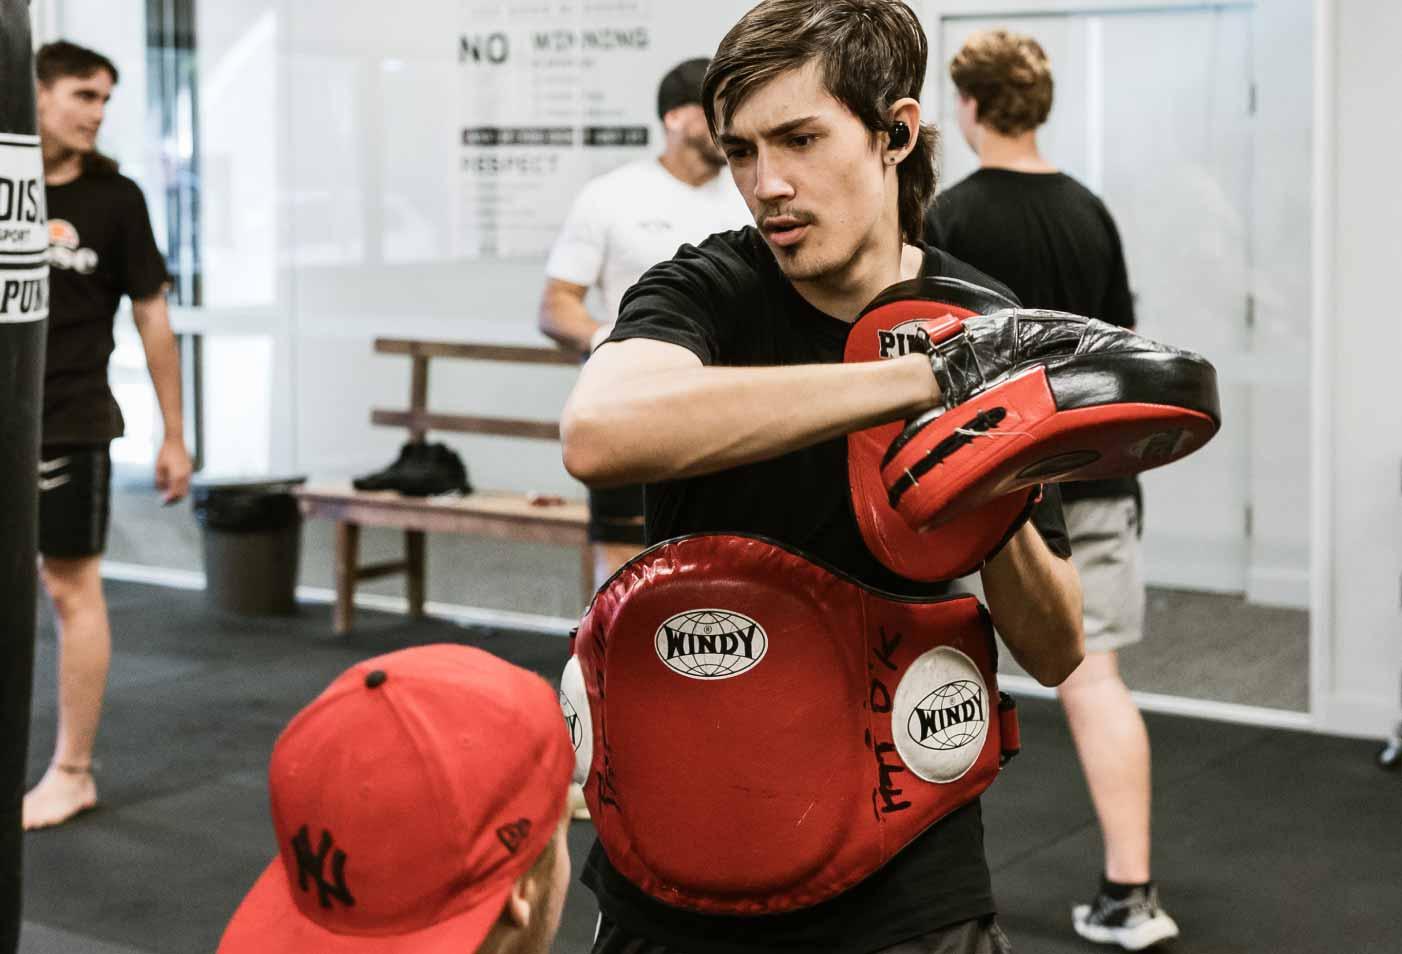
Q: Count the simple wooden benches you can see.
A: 1